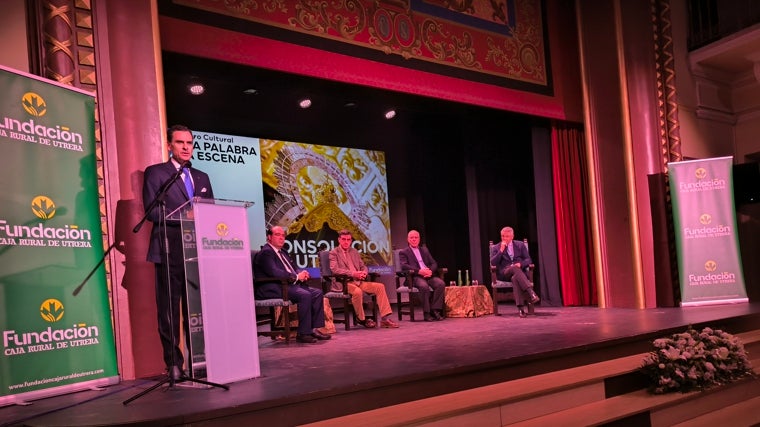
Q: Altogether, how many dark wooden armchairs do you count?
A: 4